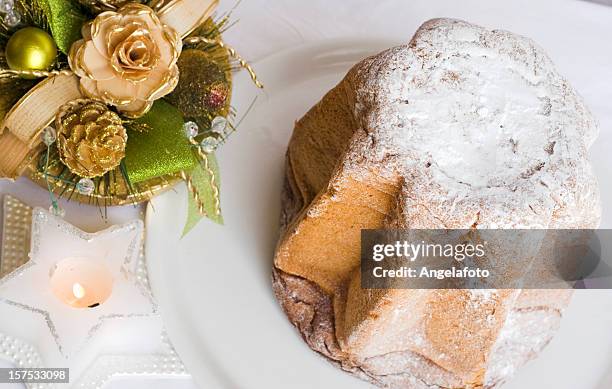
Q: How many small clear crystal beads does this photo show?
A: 8